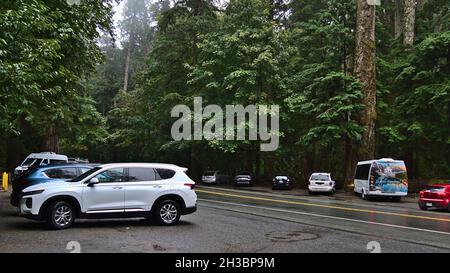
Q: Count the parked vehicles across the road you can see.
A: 6